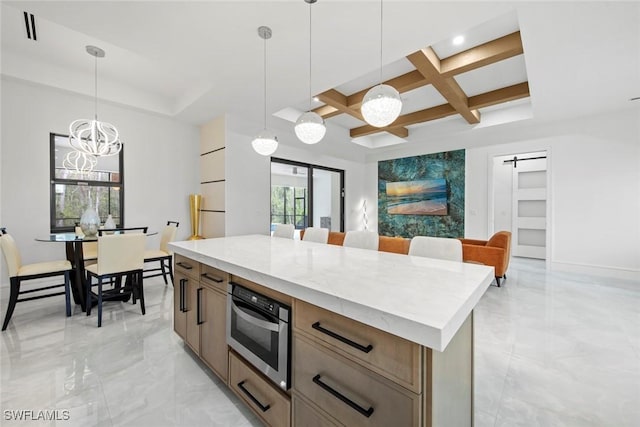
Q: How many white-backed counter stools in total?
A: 4